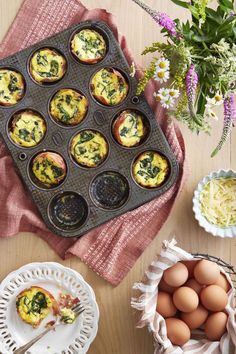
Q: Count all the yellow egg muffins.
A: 11